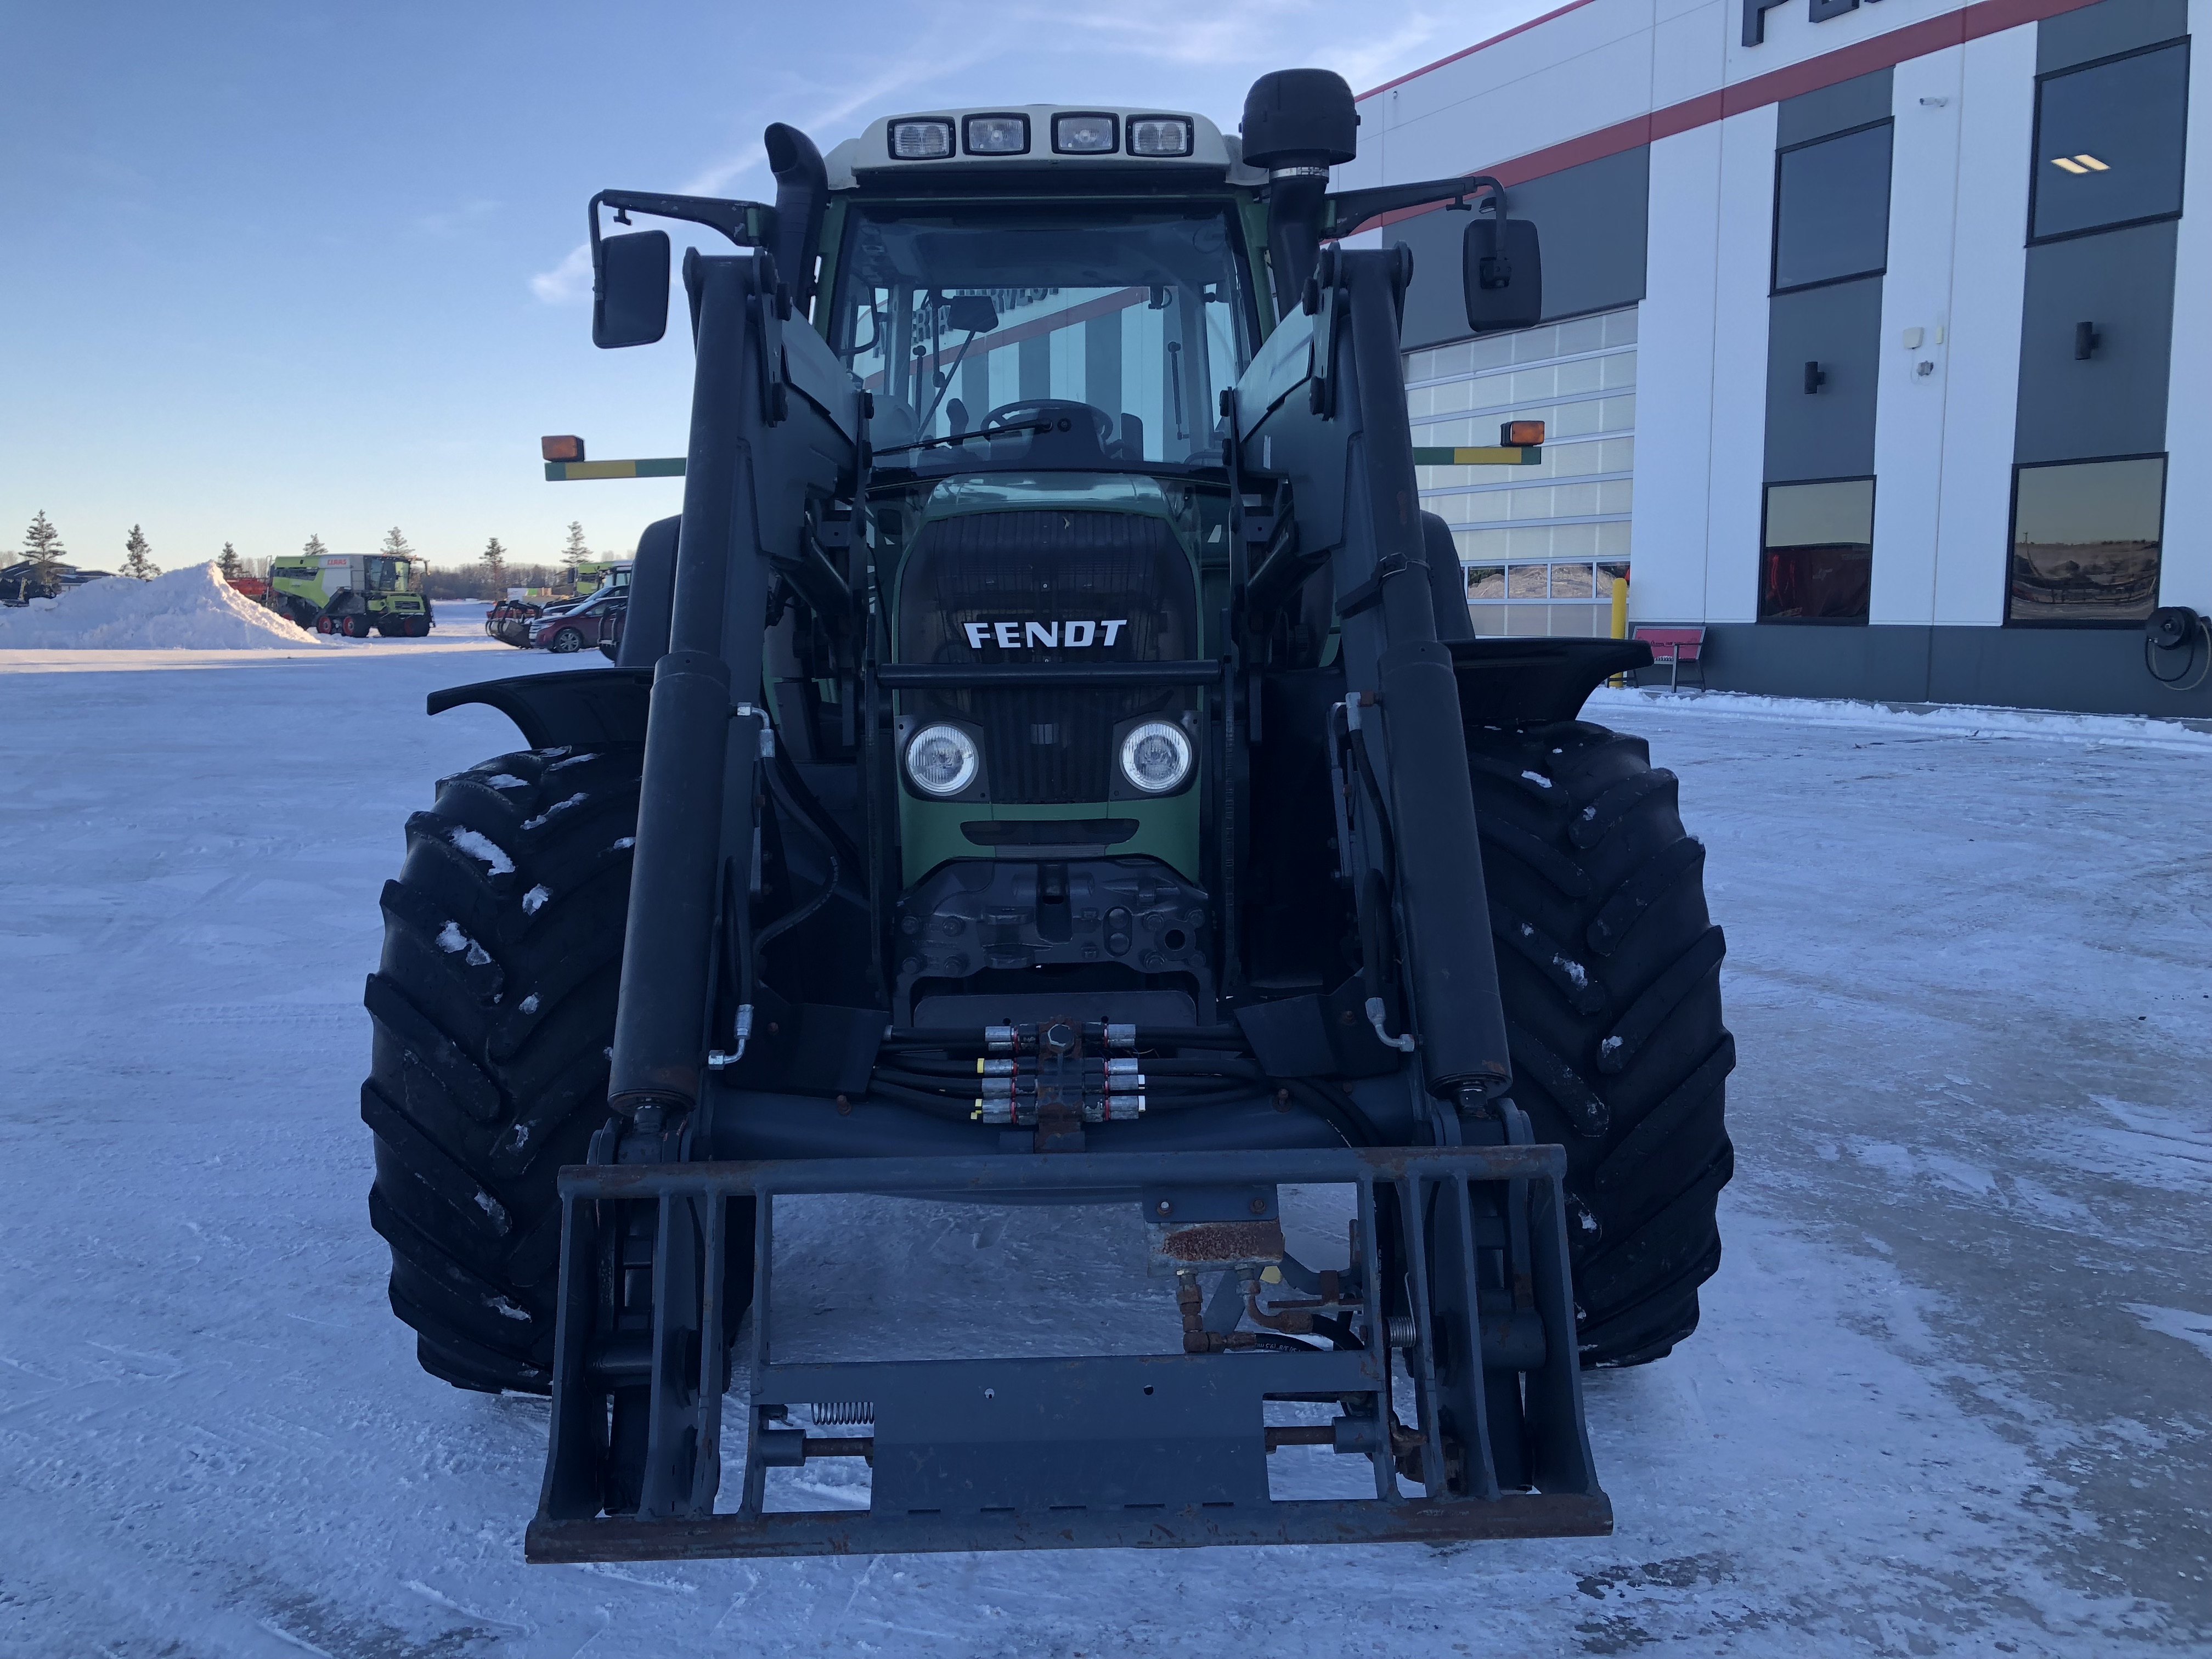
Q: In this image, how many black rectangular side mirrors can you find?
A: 2